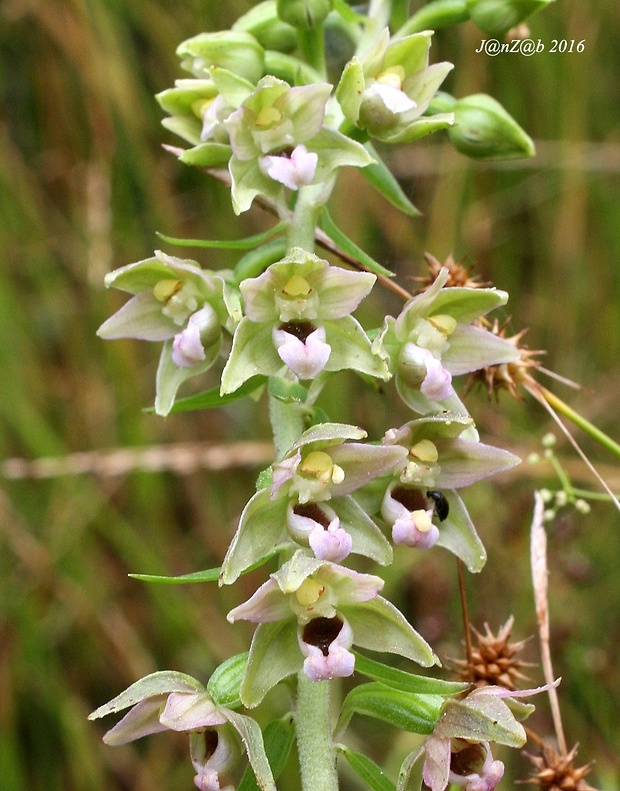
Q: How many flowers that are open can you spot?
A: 11